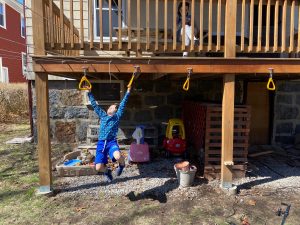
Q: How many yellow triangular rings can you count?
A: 4